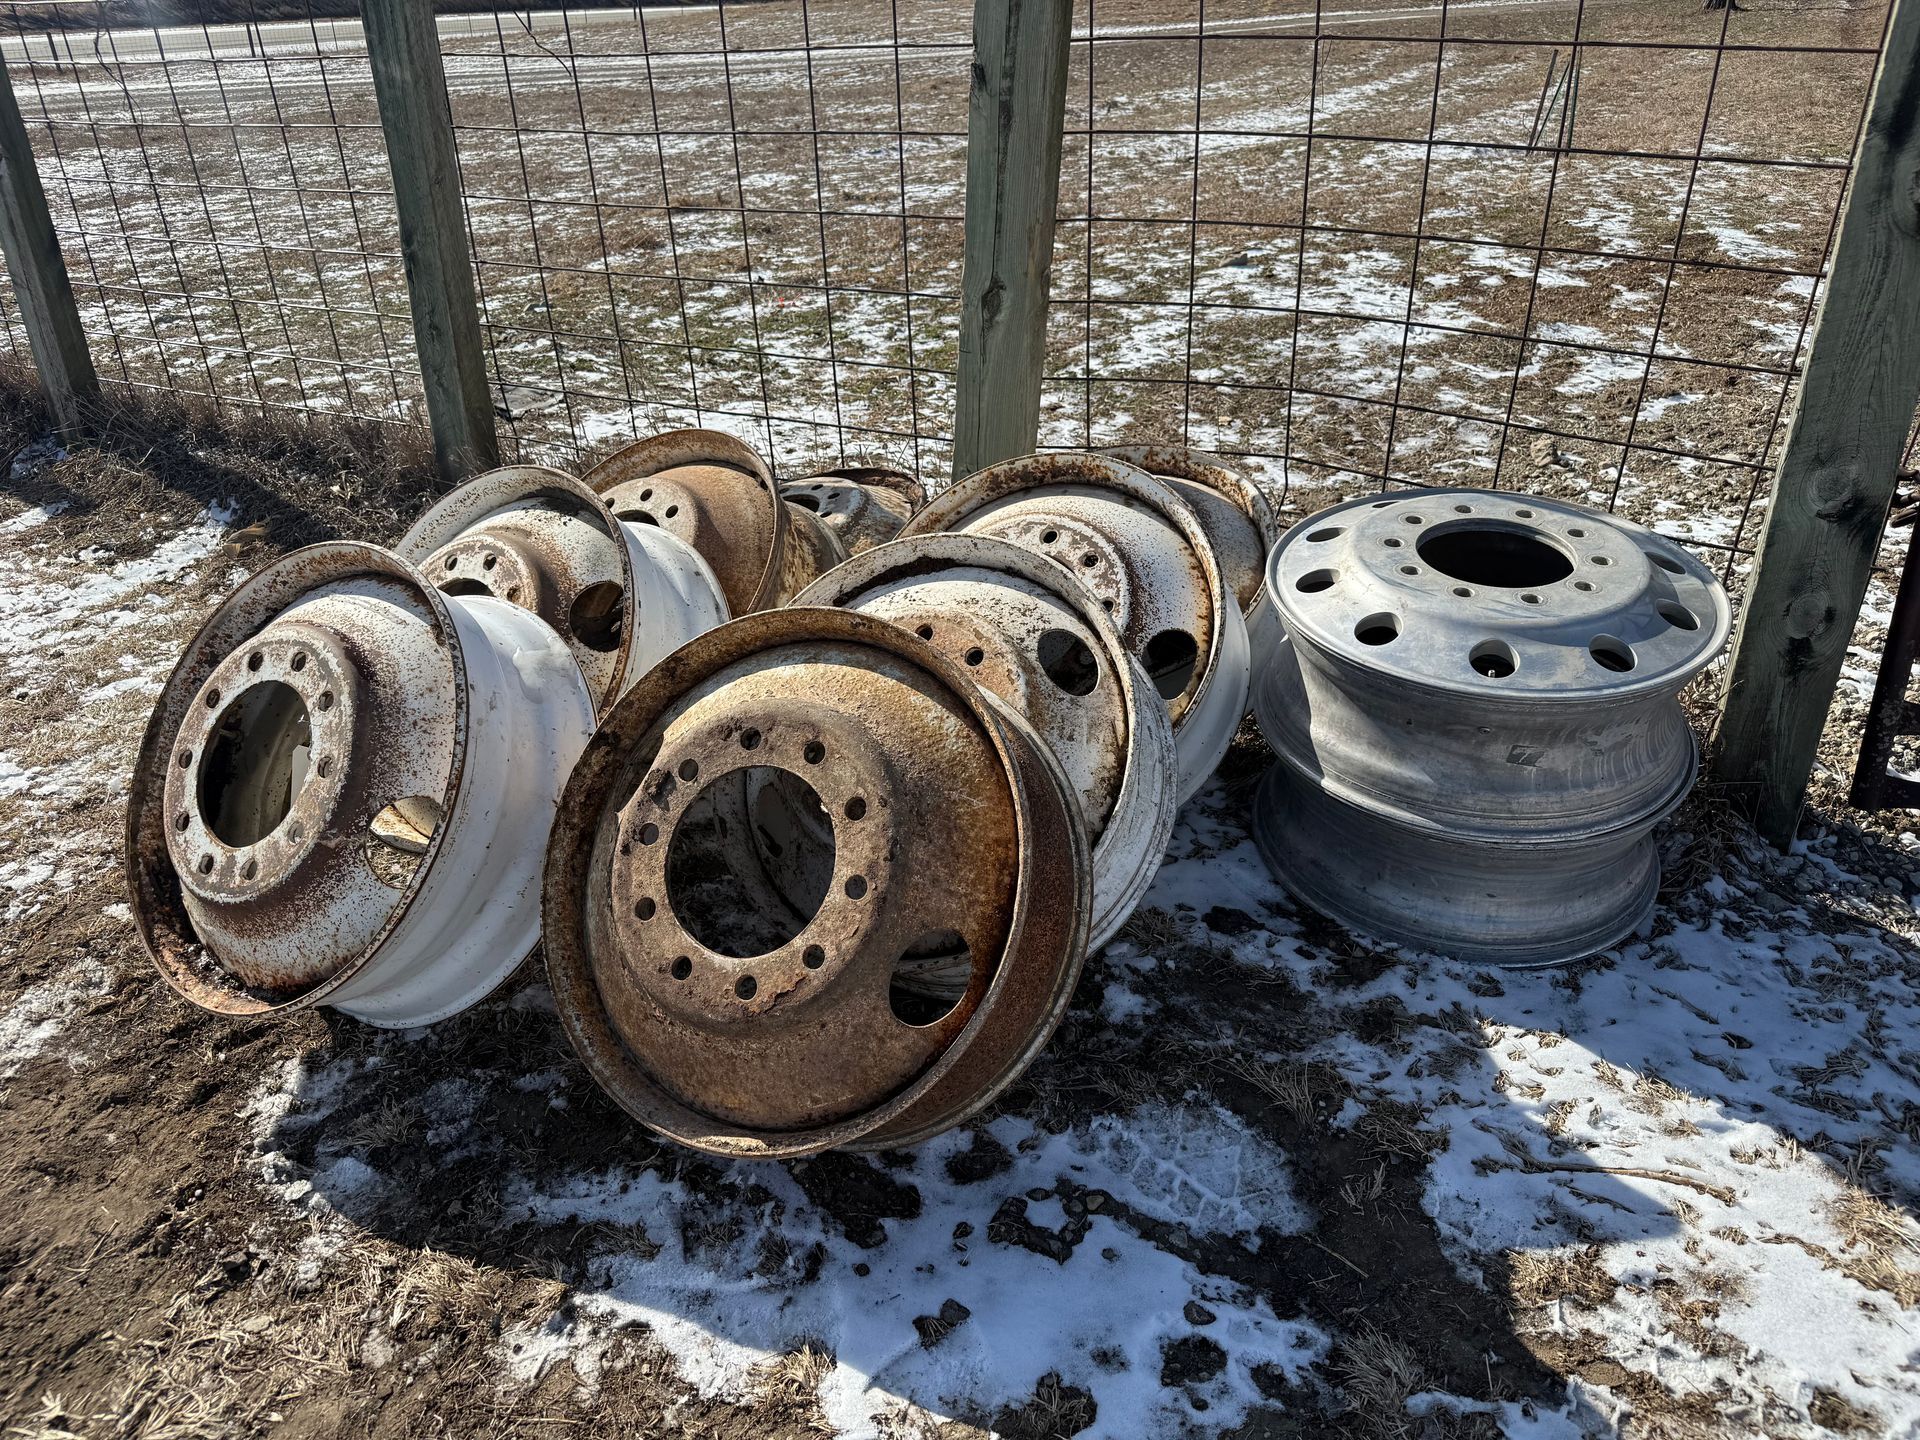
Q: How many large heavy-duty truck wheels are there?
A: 10